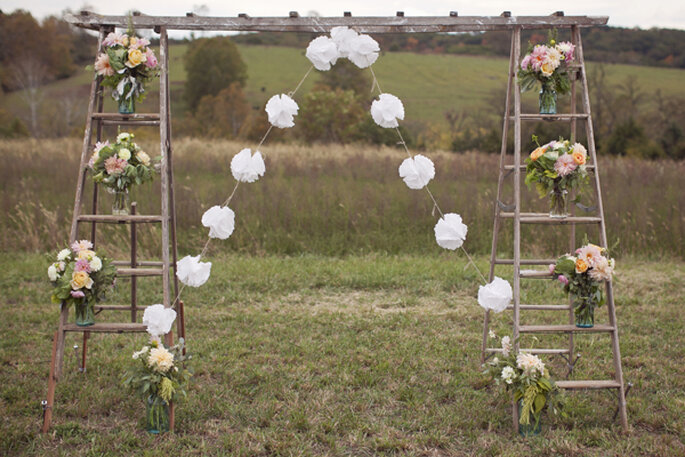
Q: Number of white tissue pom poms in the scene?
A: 12